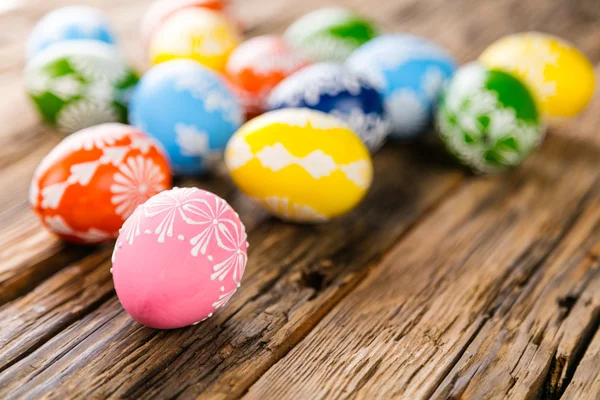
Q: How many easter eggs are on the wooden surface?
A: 14